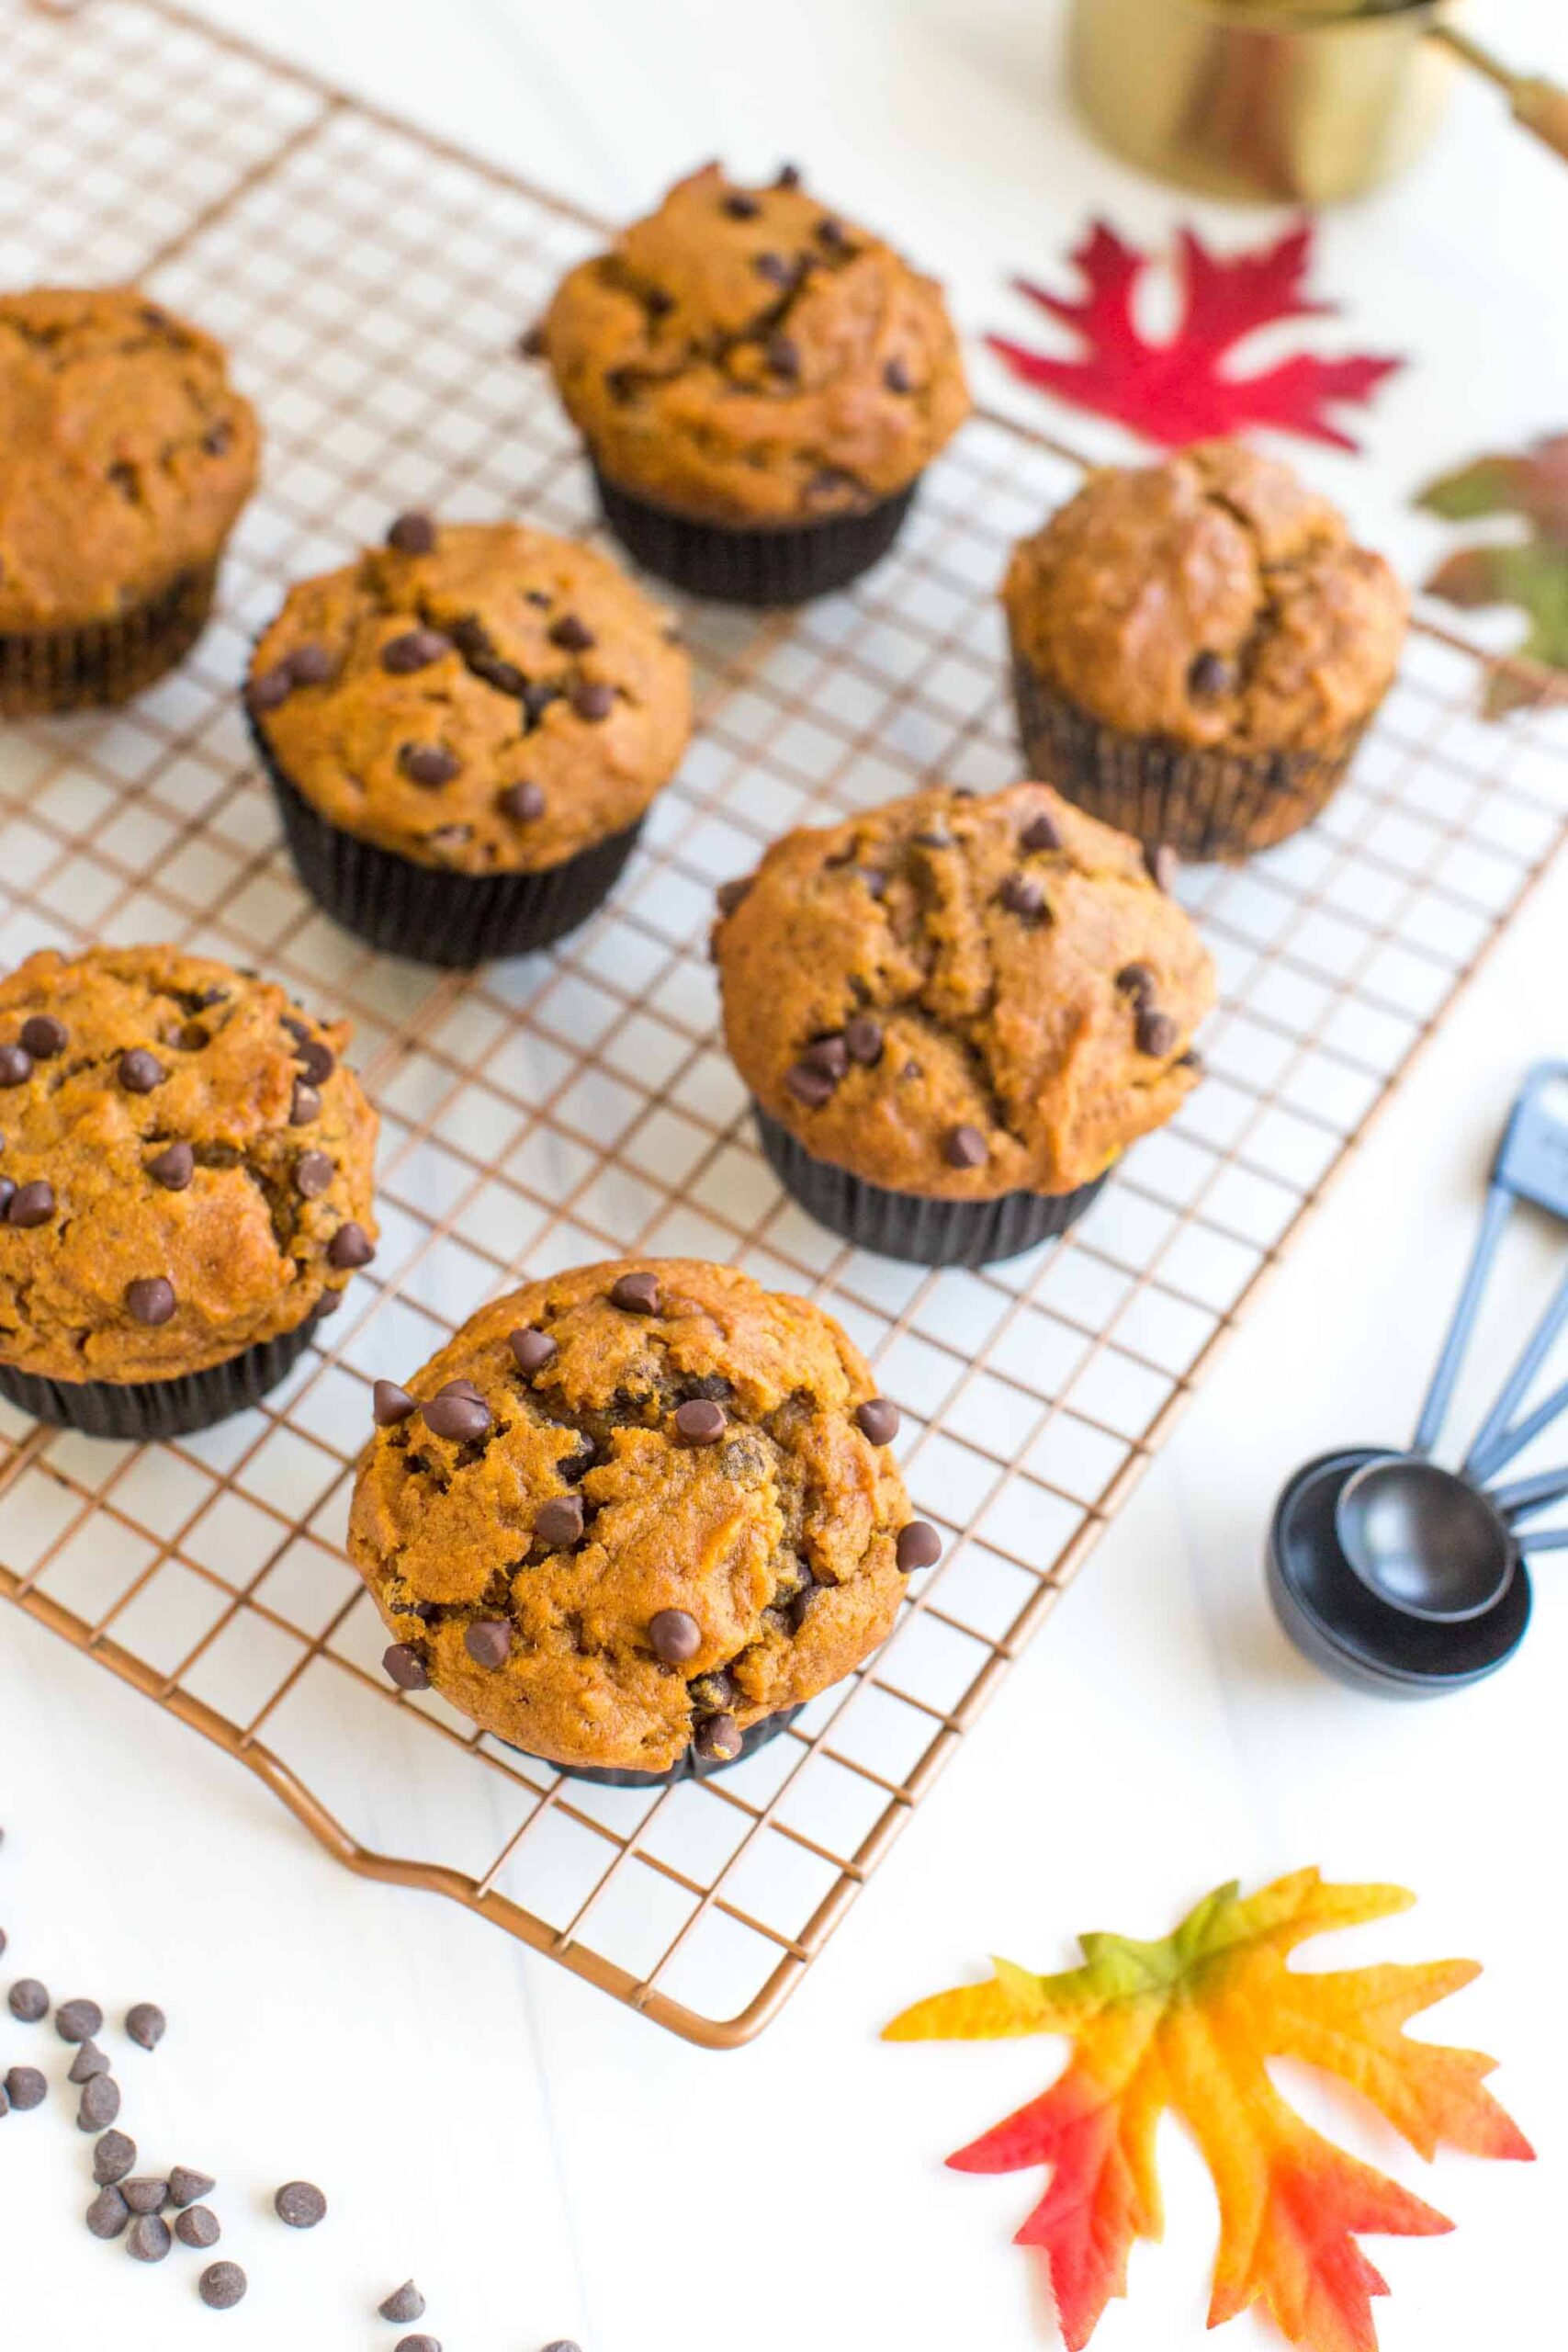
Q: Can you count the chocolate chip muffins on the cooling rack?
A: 7